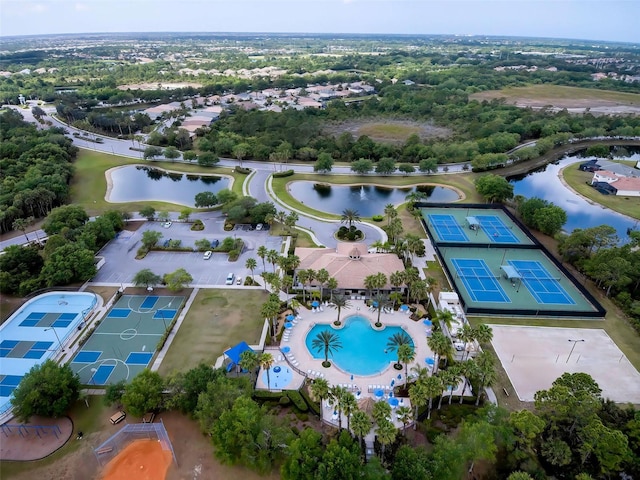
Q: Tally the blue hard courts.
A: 4